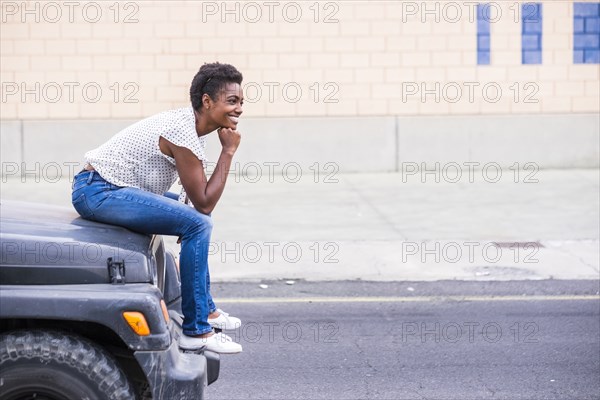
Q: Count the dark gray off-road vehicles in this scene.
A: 1